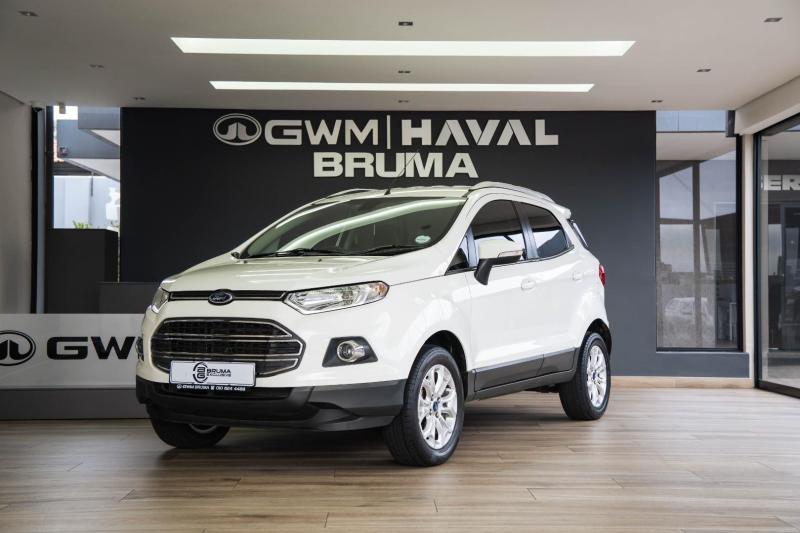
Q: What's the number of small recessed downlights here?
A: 9